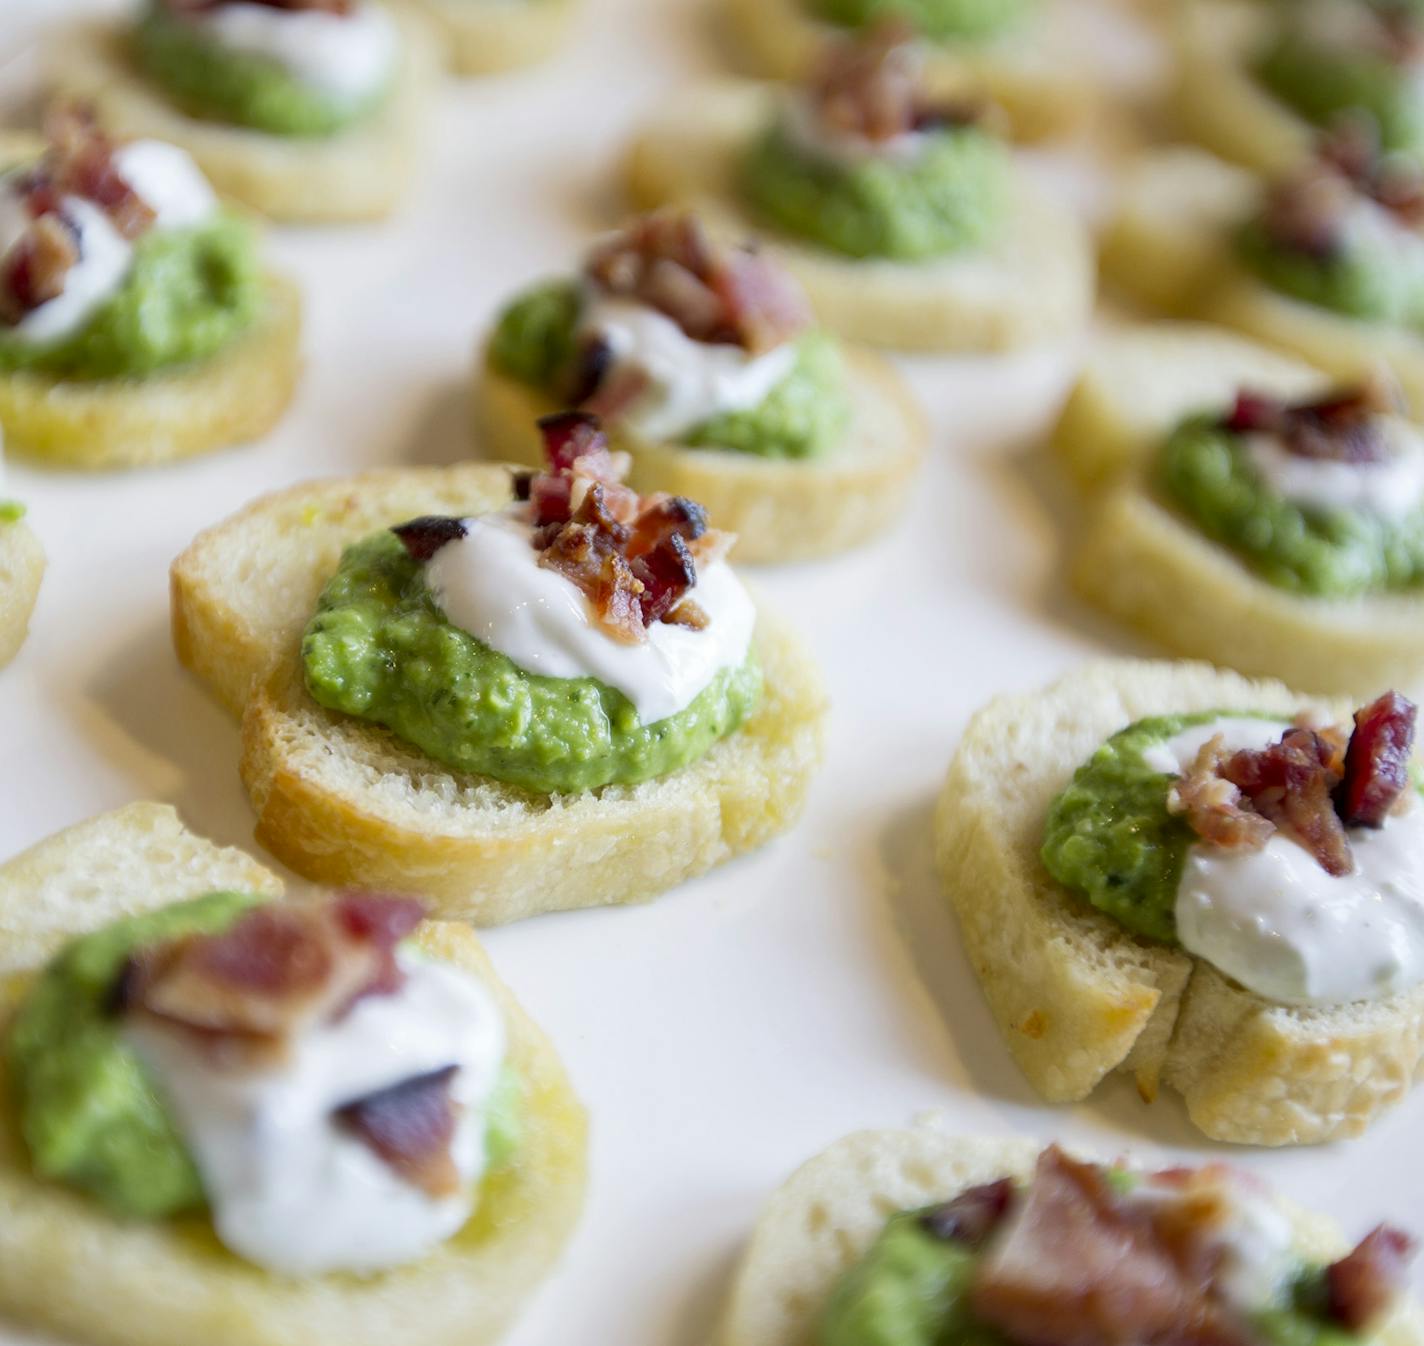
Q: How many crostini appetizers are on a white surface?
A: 14